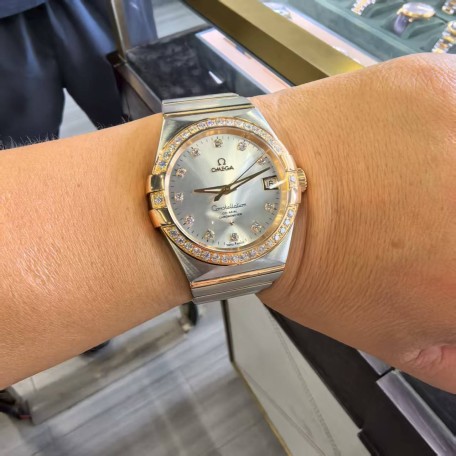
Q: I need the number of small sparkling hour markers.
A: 11